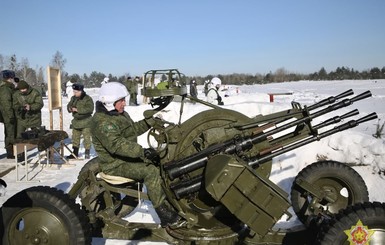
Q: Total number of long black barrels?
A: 4